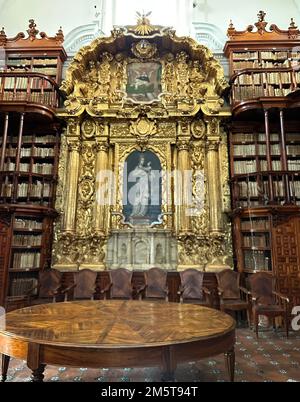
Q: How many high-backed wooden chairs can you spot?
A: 7